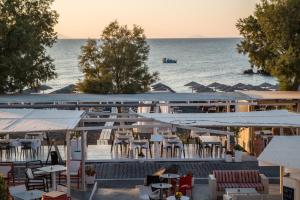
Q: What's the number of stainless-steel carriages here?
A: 0